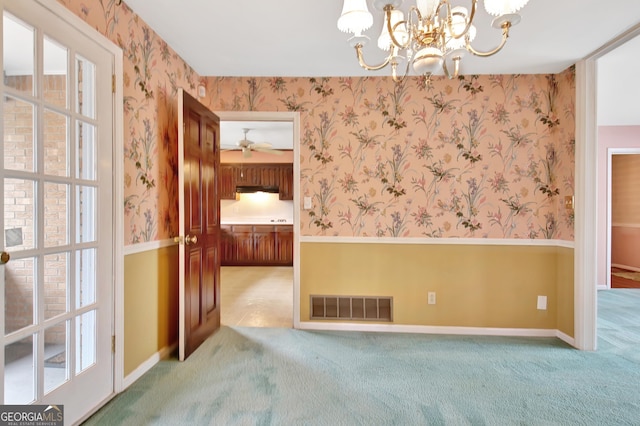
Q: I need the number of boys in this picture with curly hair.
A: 0